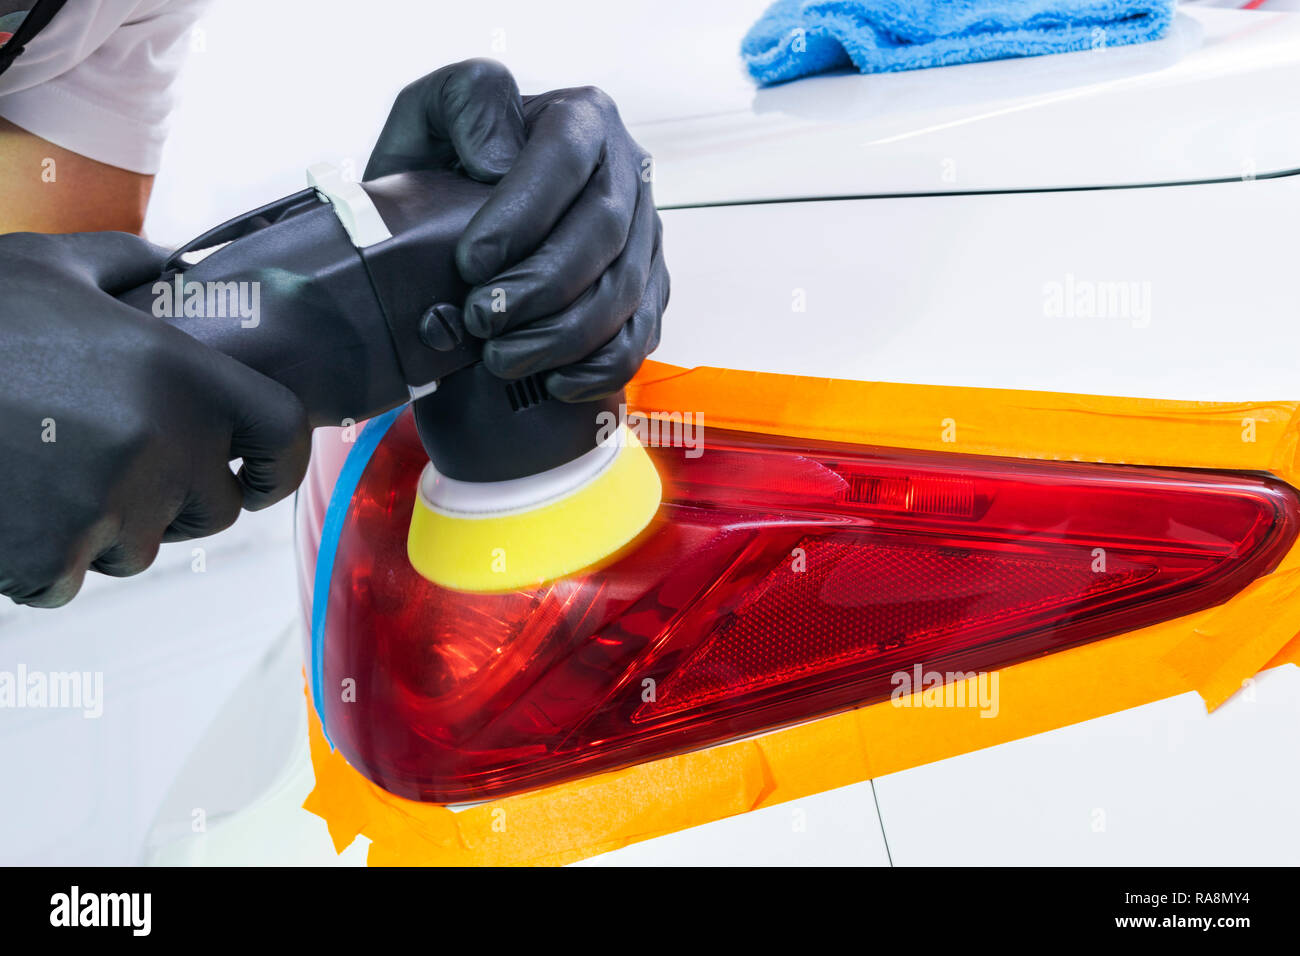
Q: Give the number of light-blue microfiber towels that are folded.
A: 1